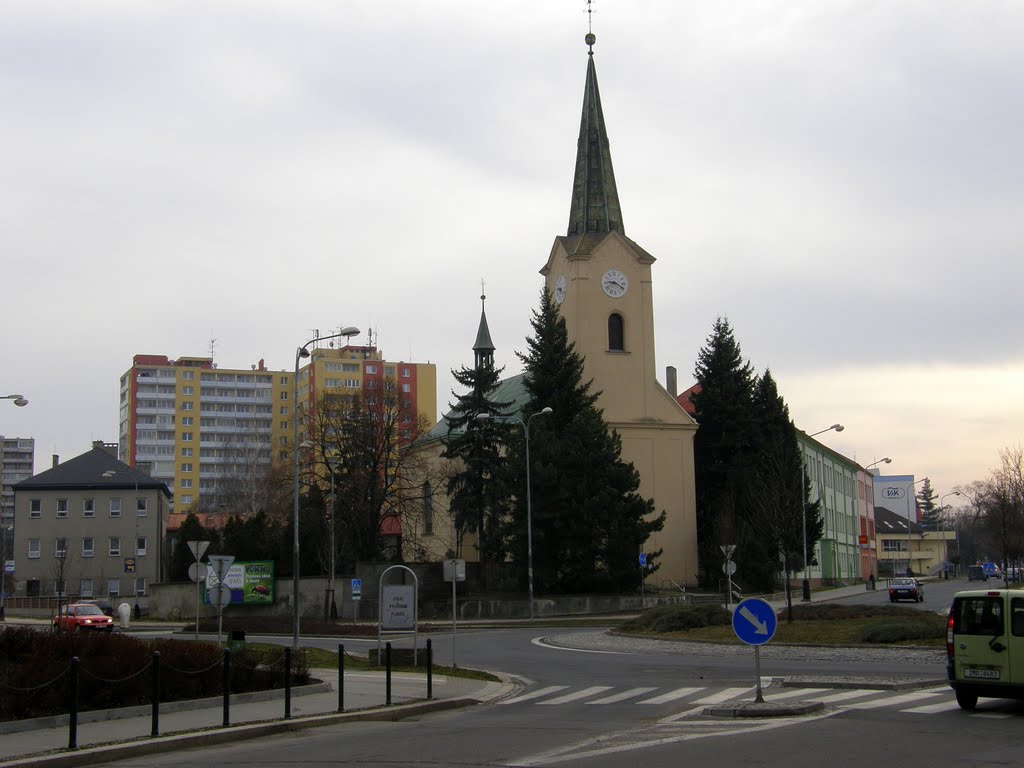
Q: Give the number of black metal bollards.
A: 7